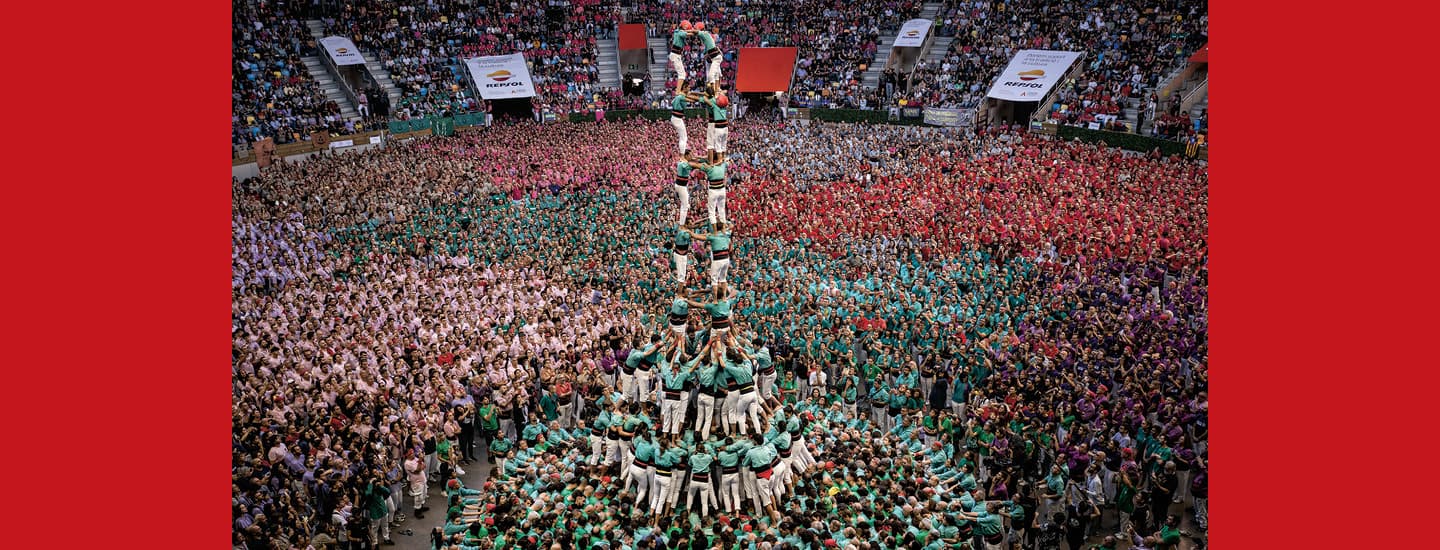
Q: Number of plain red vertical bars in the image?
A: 2